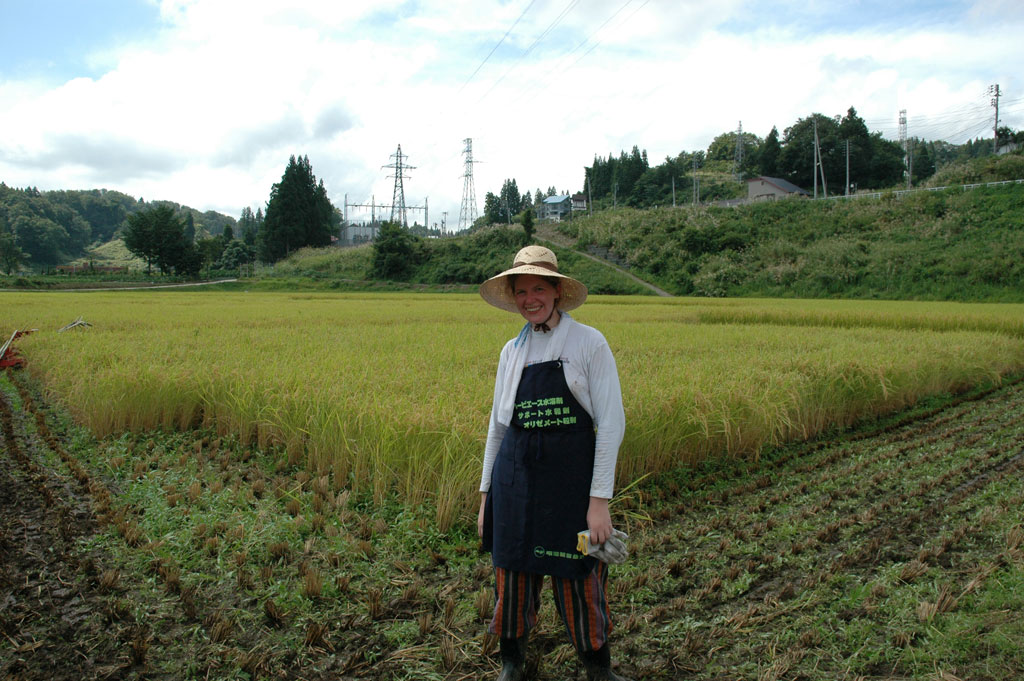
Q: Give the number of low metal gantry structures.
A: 1